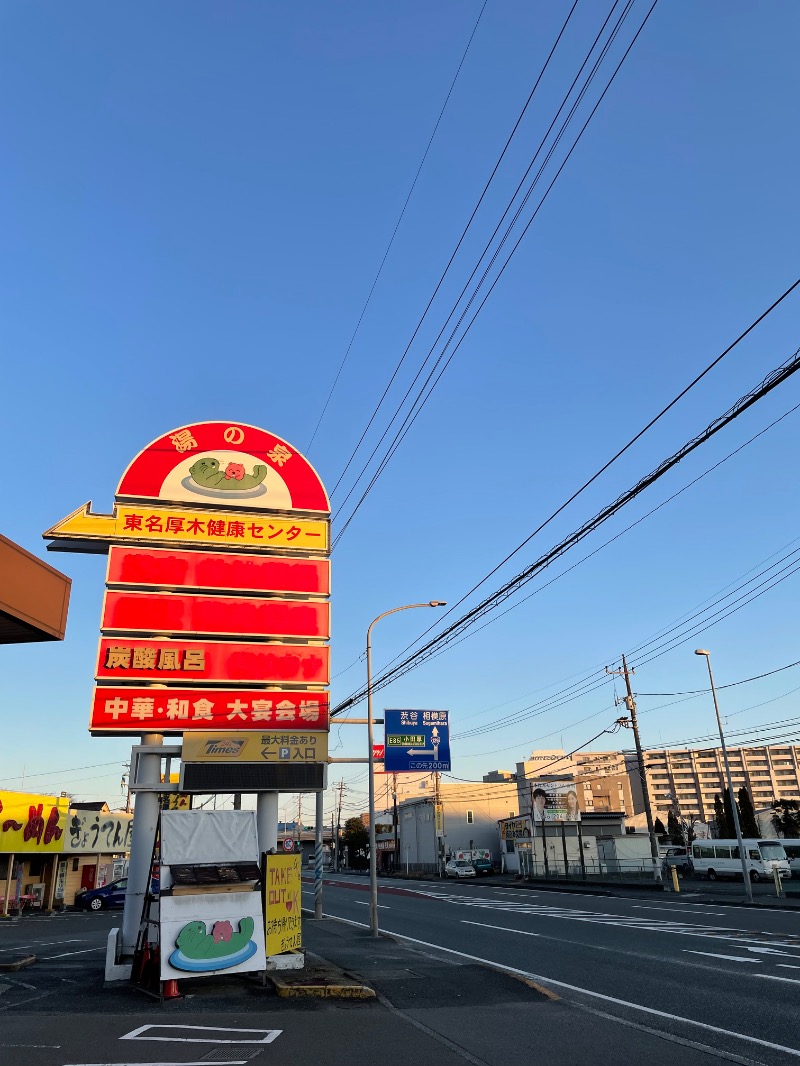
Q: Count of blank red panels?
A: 2